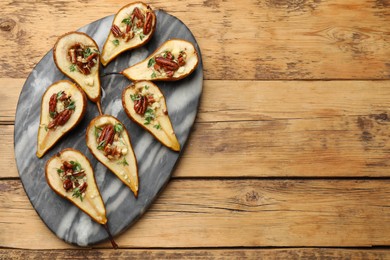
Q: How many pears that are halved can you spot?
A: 7